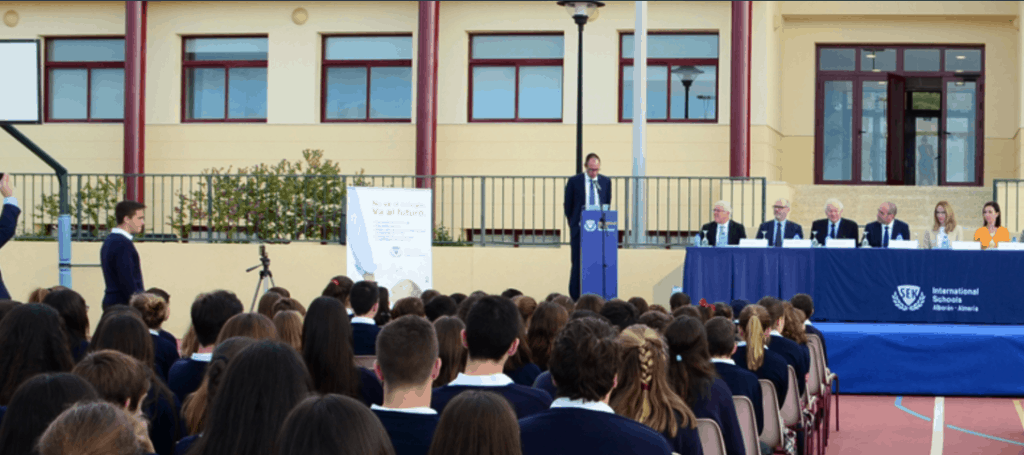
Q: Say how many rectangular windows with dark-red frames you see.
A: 5